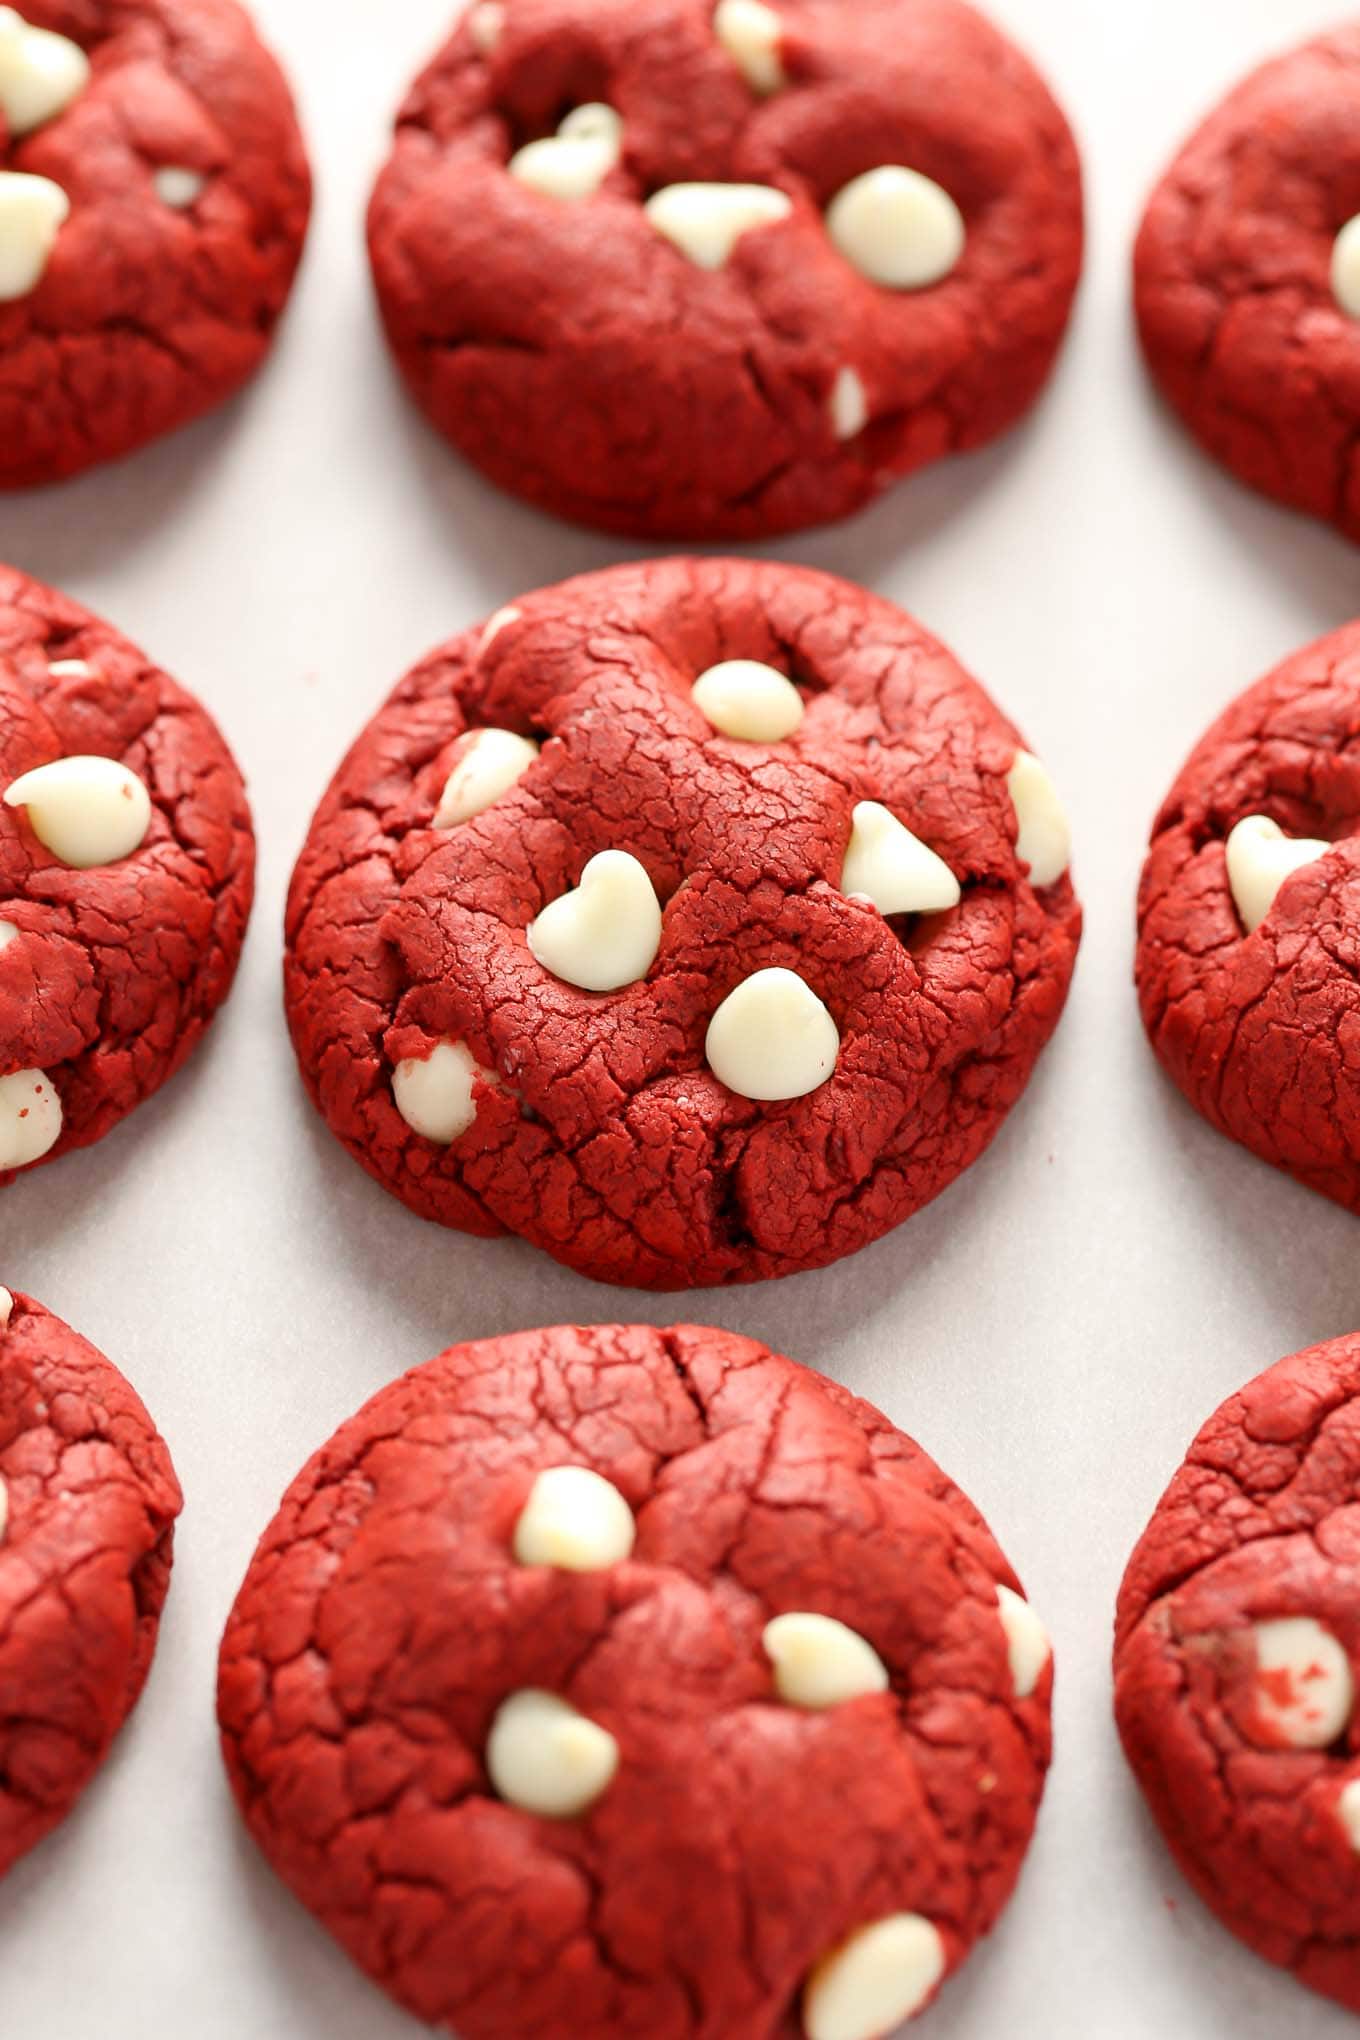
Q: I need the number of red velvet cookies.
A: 9